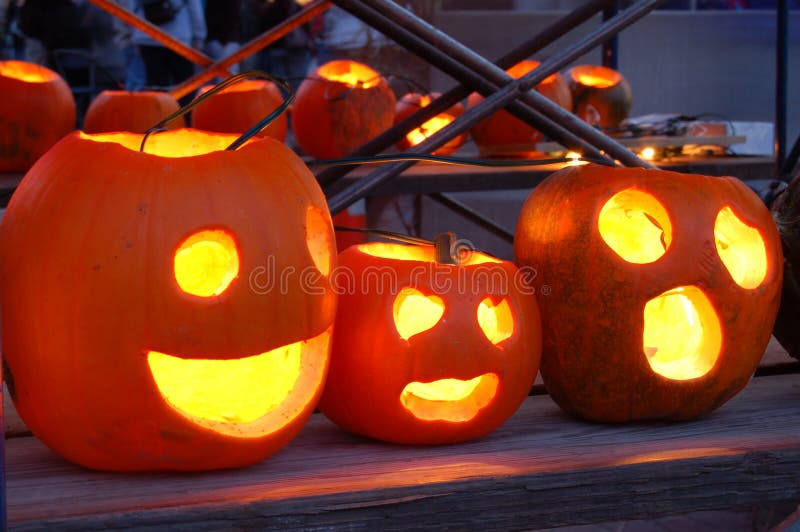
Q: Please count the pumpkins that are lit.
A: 10